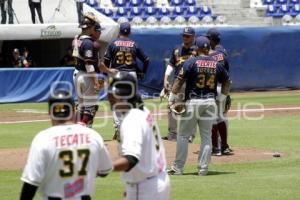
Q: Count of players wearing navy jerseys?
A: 5